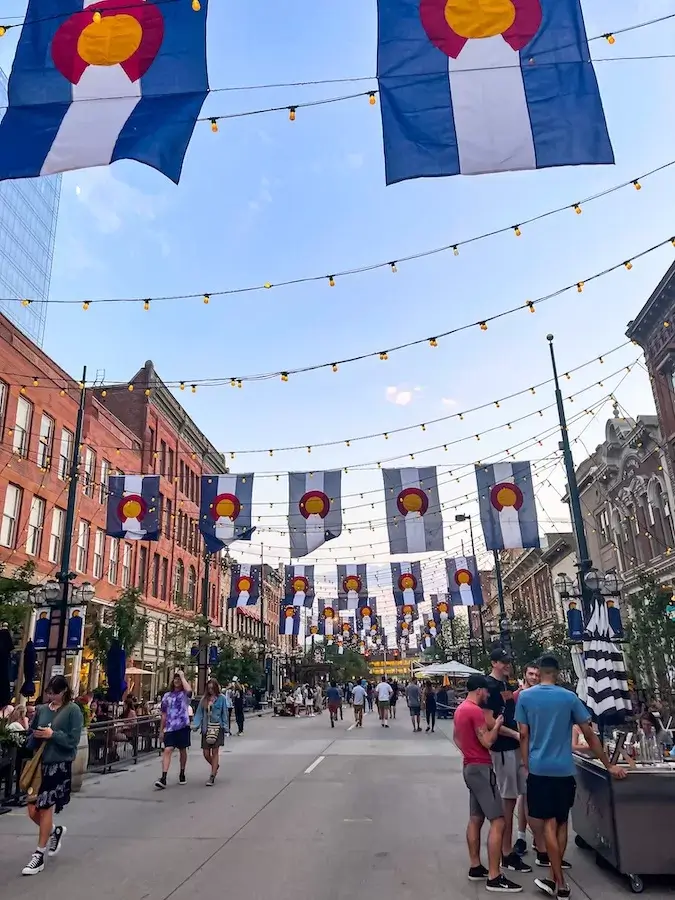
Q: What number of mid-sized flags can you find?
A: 5